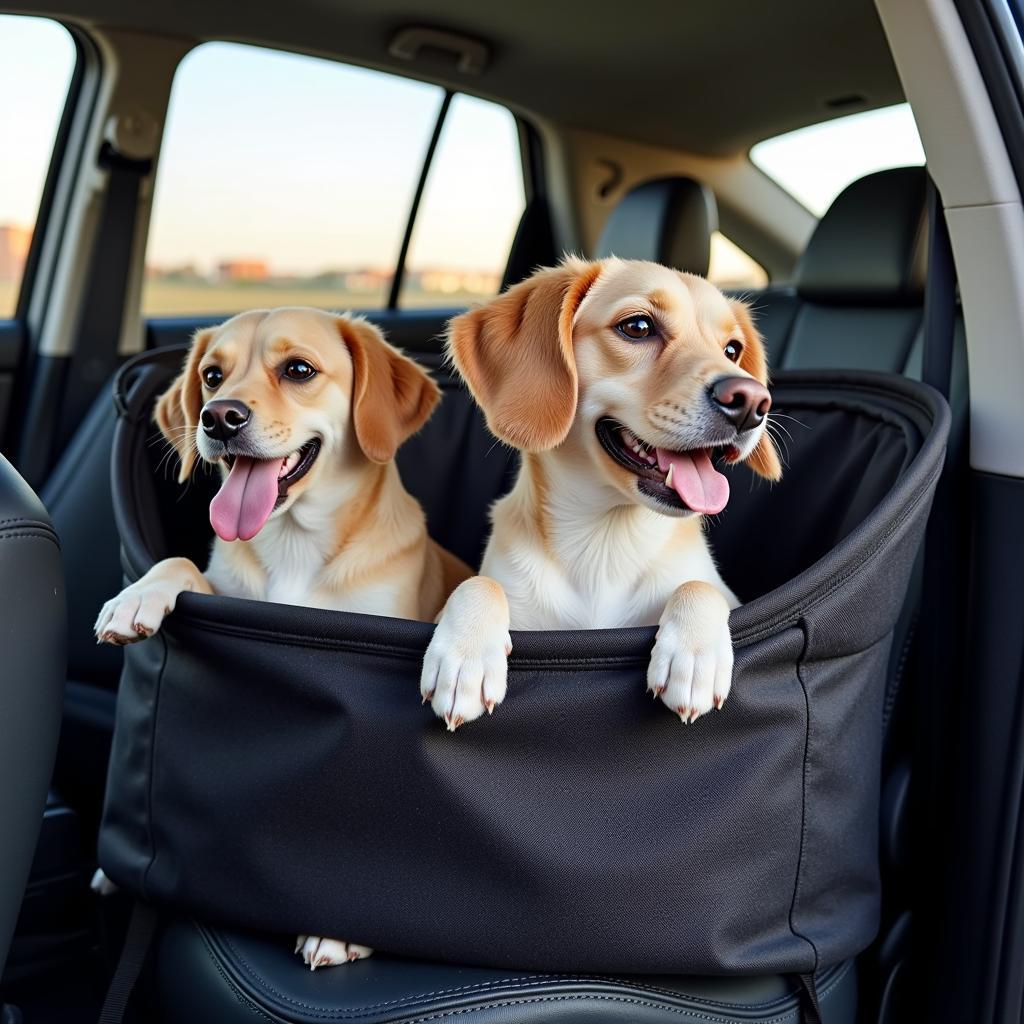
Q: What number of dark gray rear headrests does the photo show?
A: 2